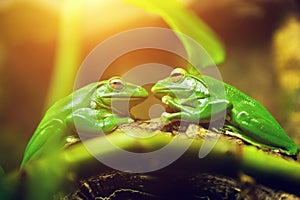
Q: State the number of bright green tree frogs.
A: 2